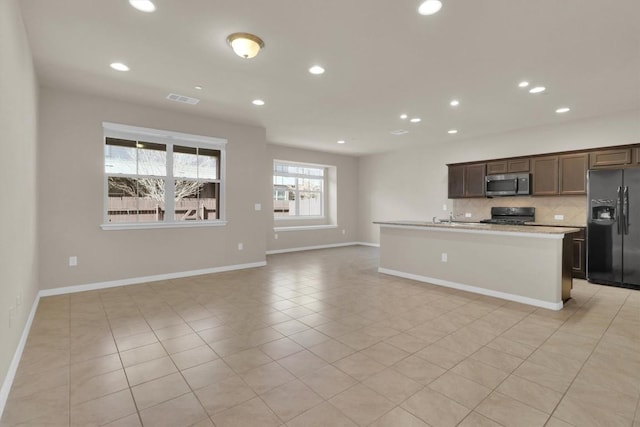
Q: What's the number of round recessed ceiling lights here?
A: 13